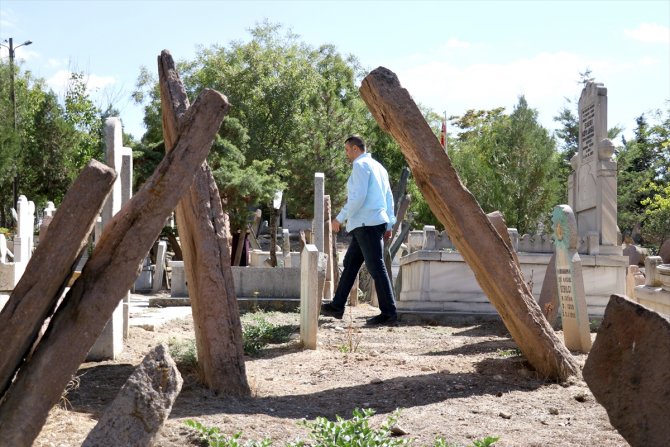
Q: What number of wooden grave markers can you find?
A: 4